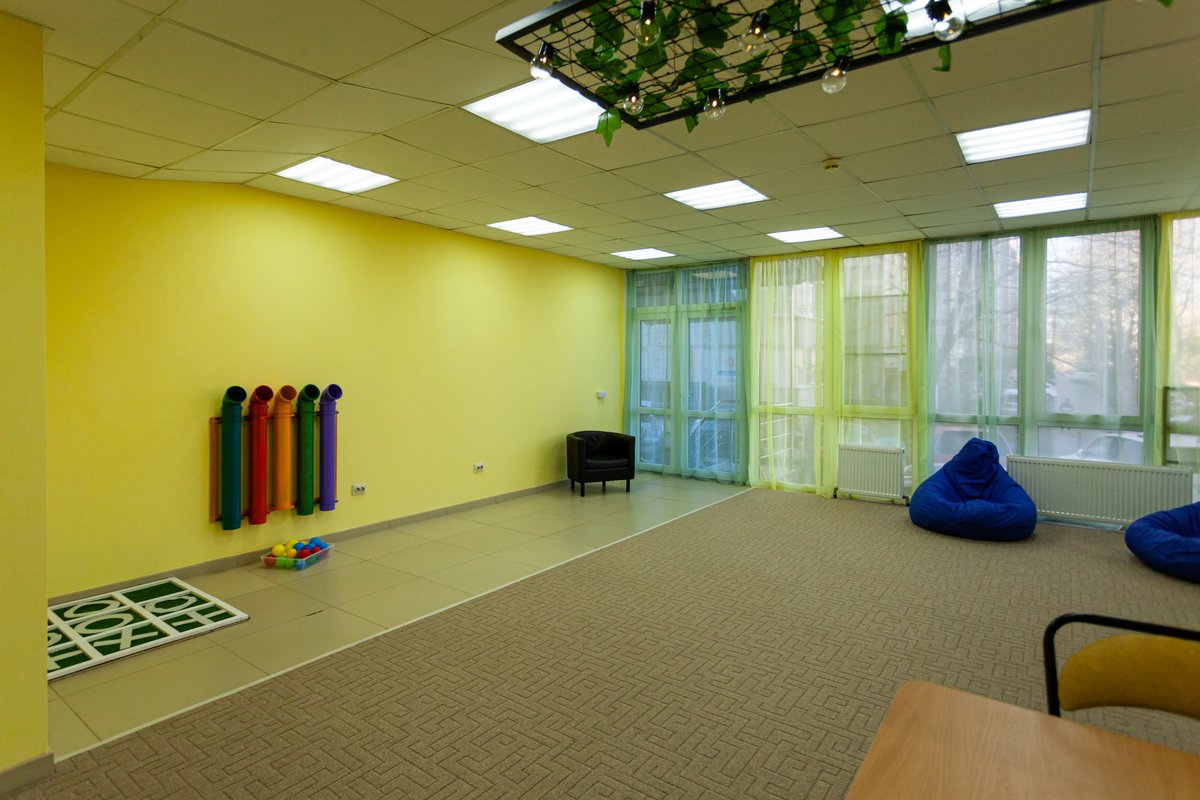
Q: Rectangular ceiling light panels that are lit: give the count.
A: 9